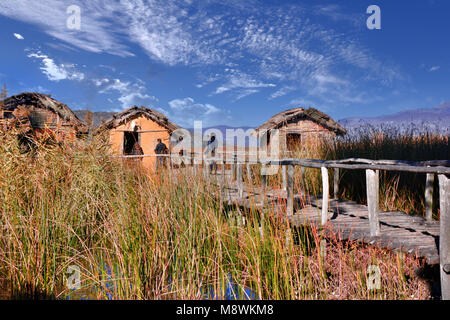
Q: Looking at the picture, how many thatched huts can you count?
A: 3